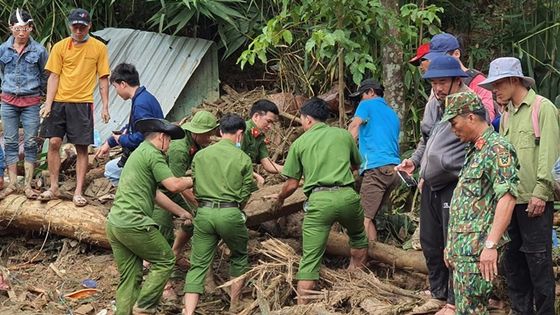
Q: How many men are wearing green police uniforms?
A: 5